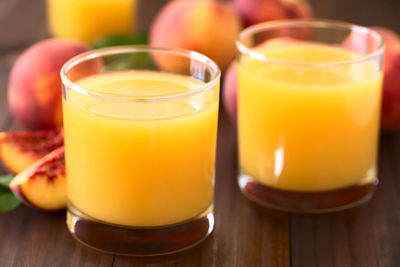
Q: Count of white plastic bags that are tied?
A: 0